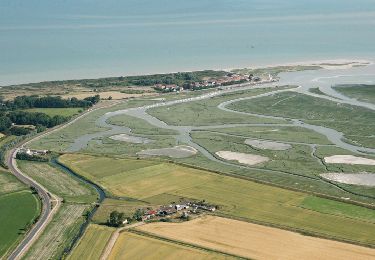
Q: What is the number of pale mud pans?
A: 6